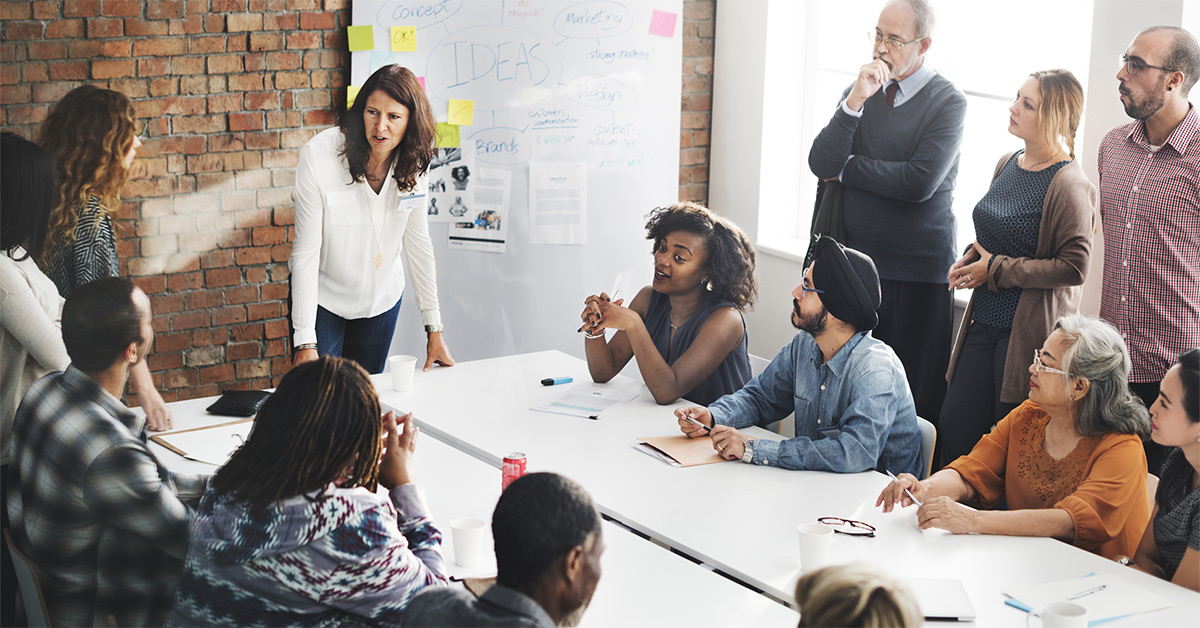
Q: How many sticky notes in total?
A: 8